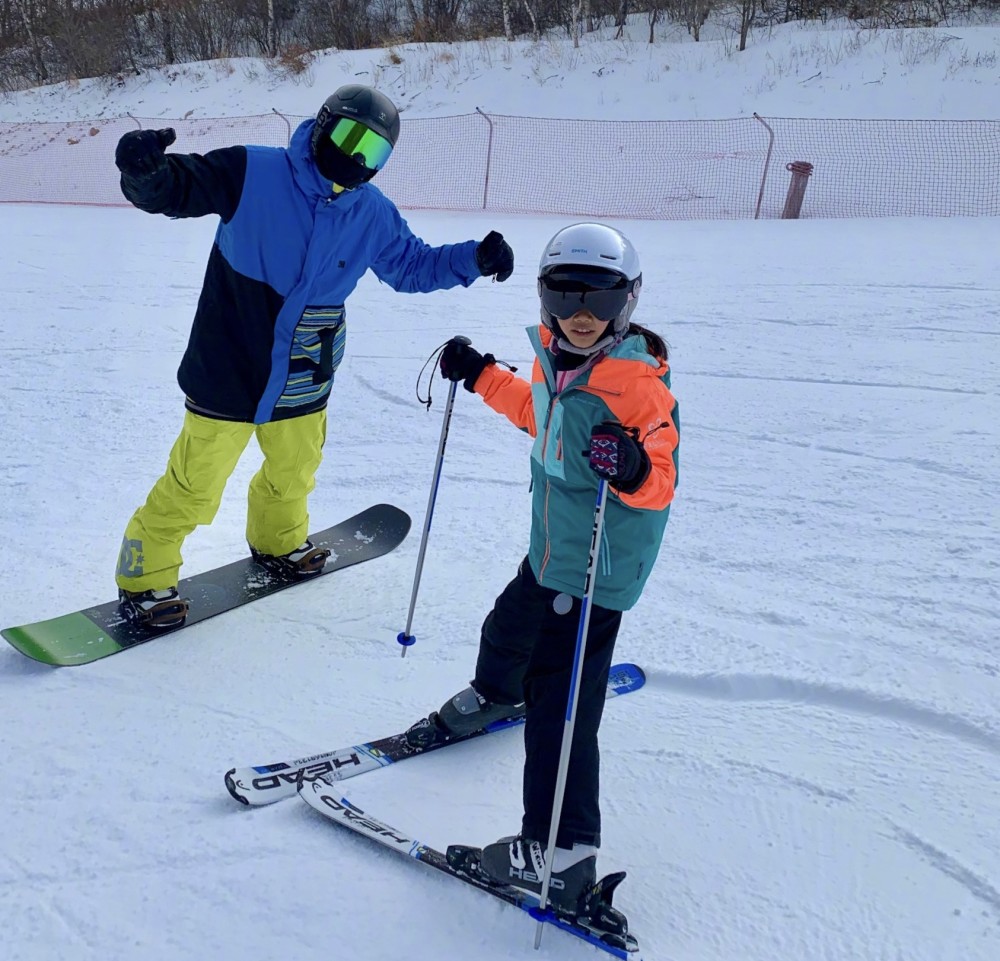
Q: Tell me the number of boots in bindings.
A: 4